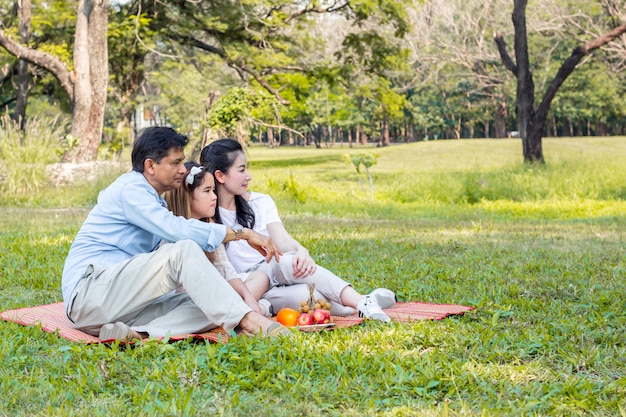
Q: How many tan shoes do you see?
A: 2